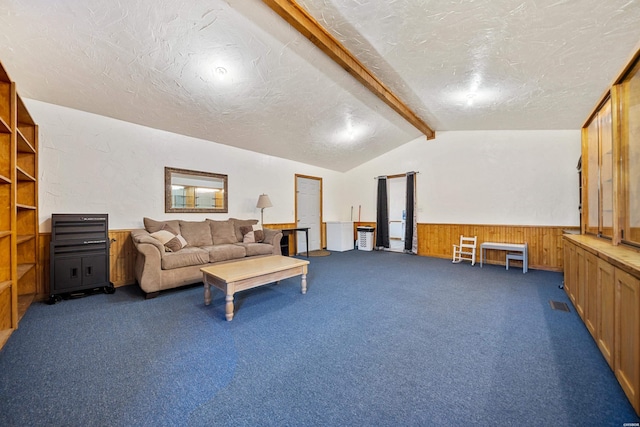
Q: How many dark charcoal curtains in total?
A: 2